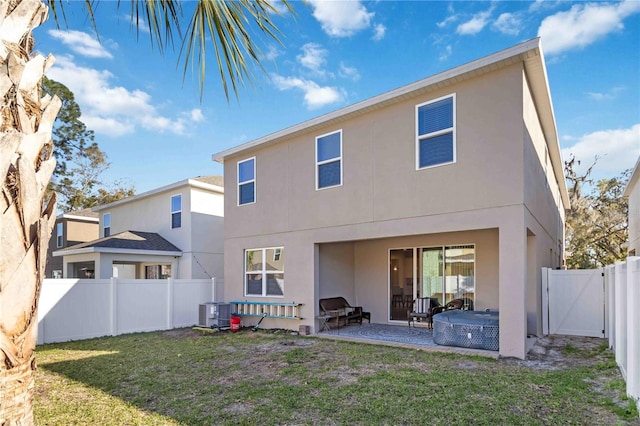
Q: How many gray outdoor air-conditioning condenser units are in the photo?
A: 1